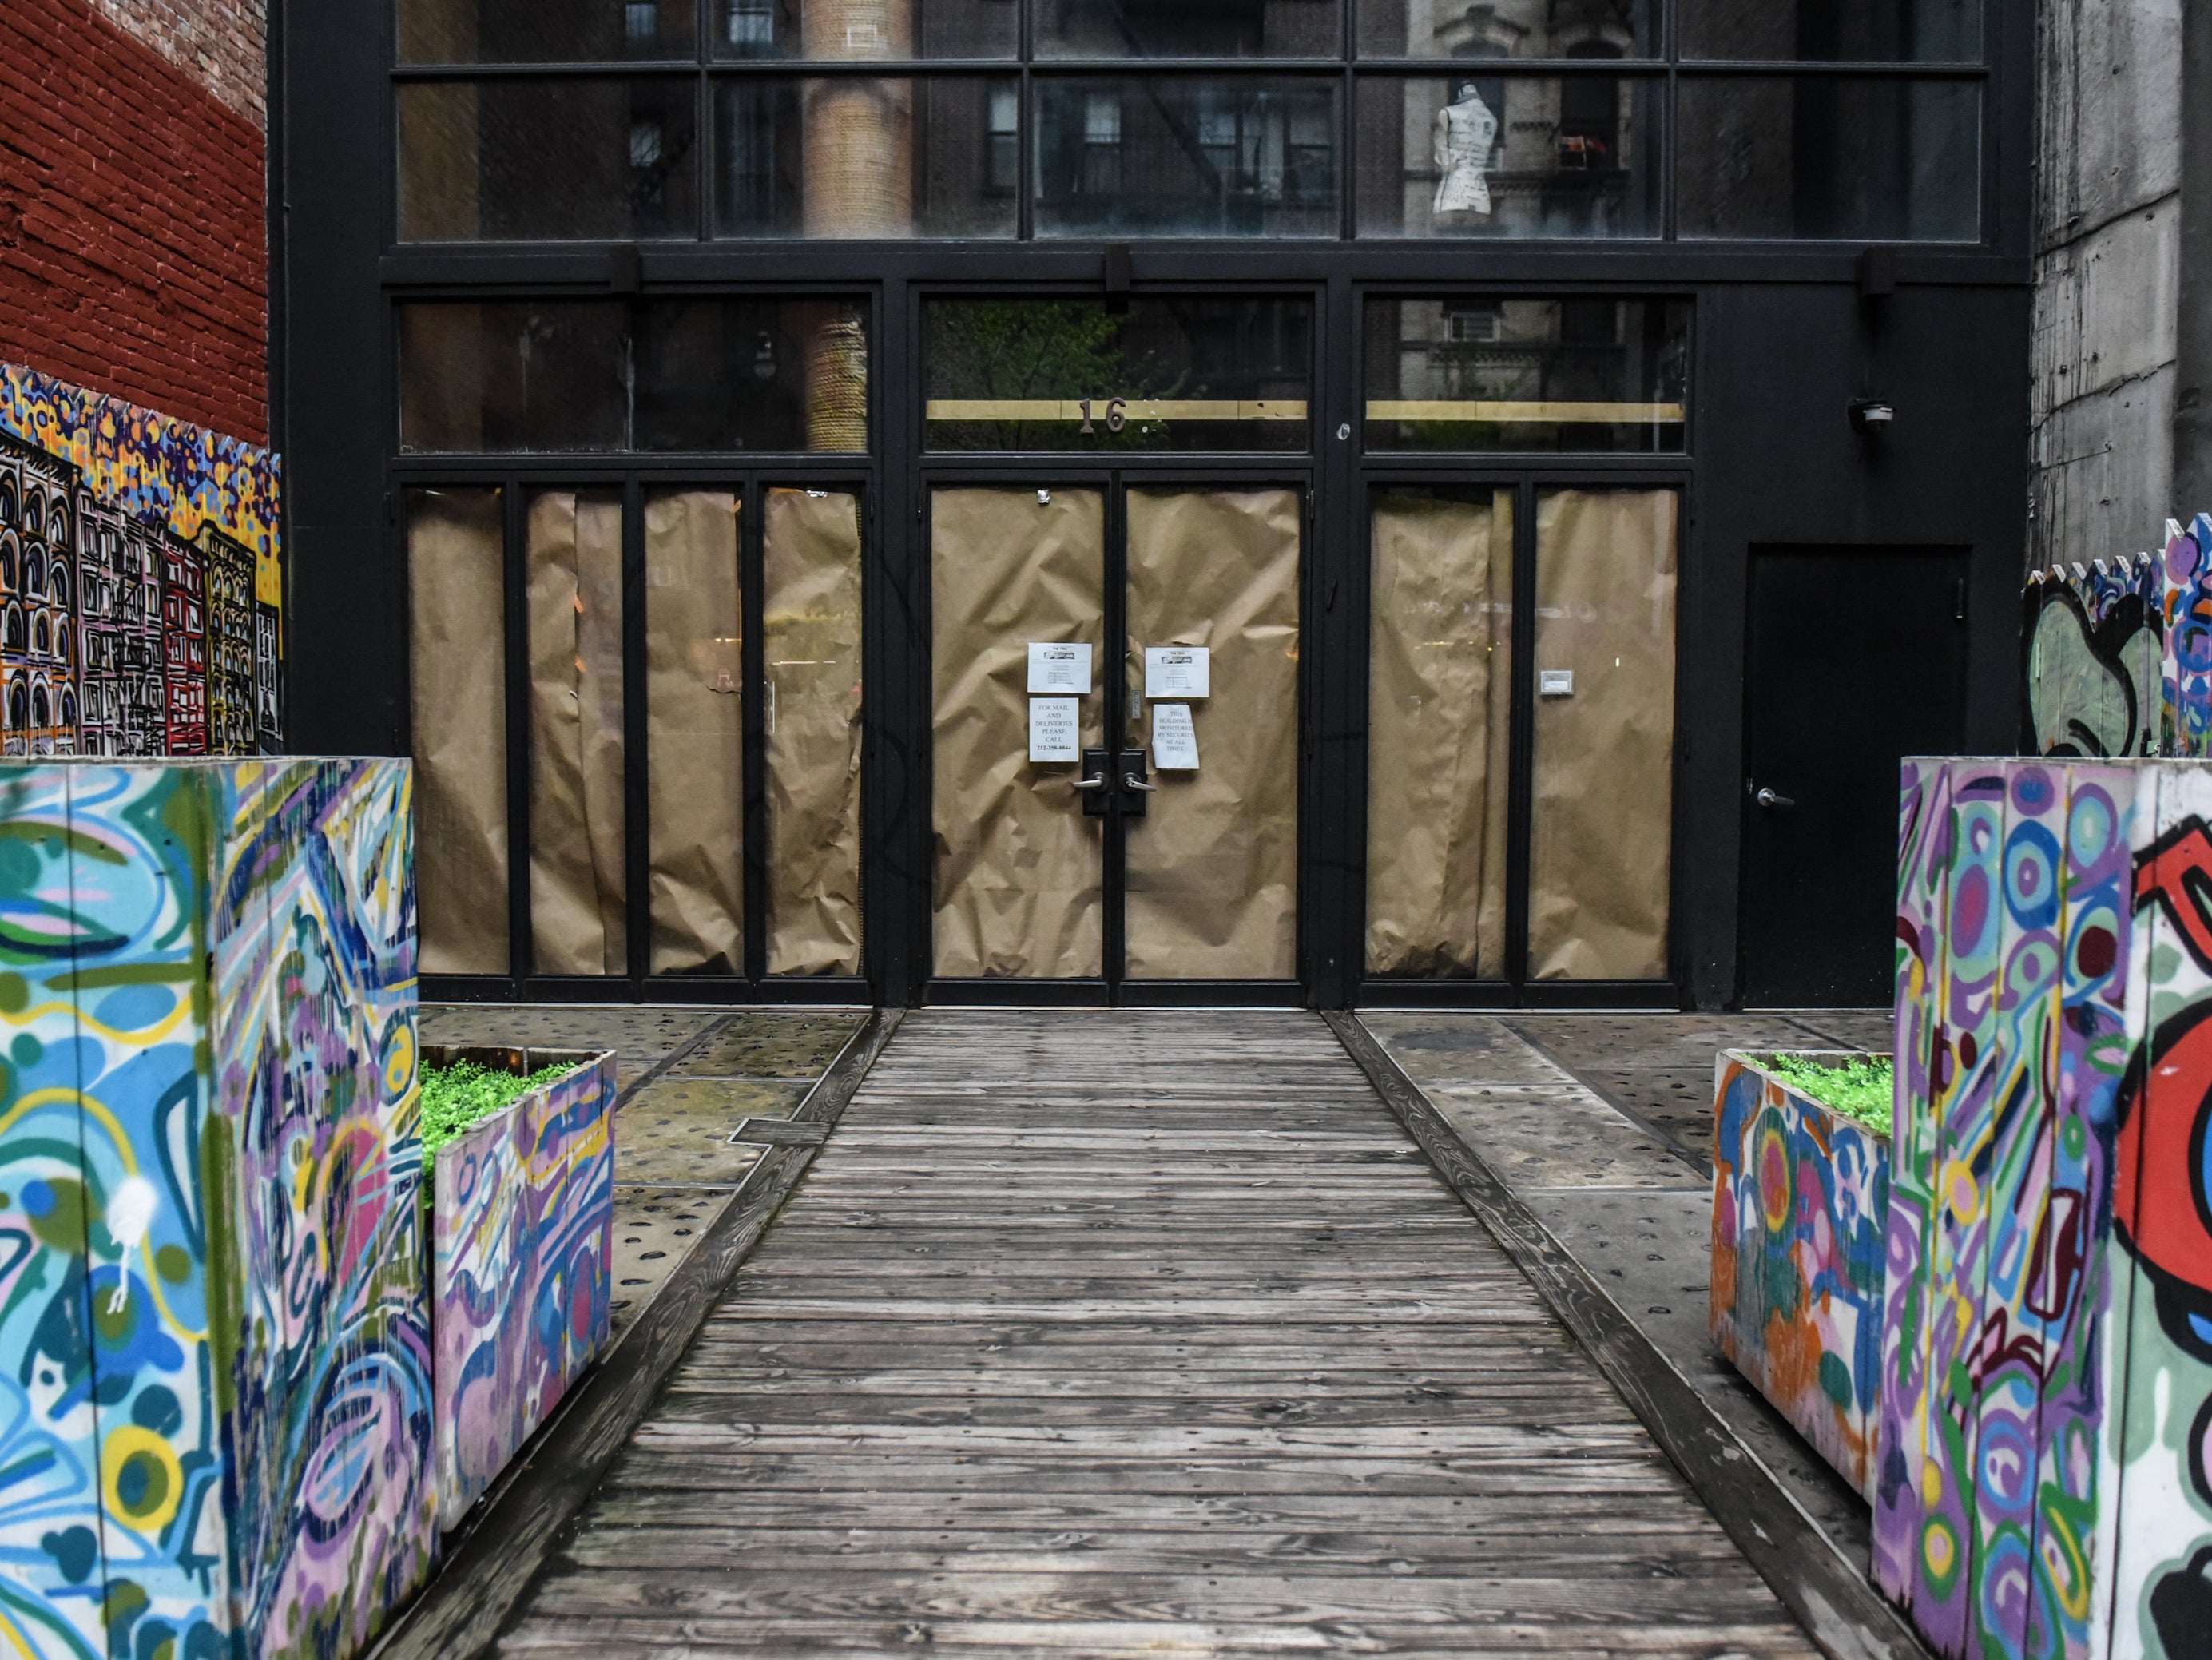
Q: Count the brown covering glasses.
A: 8